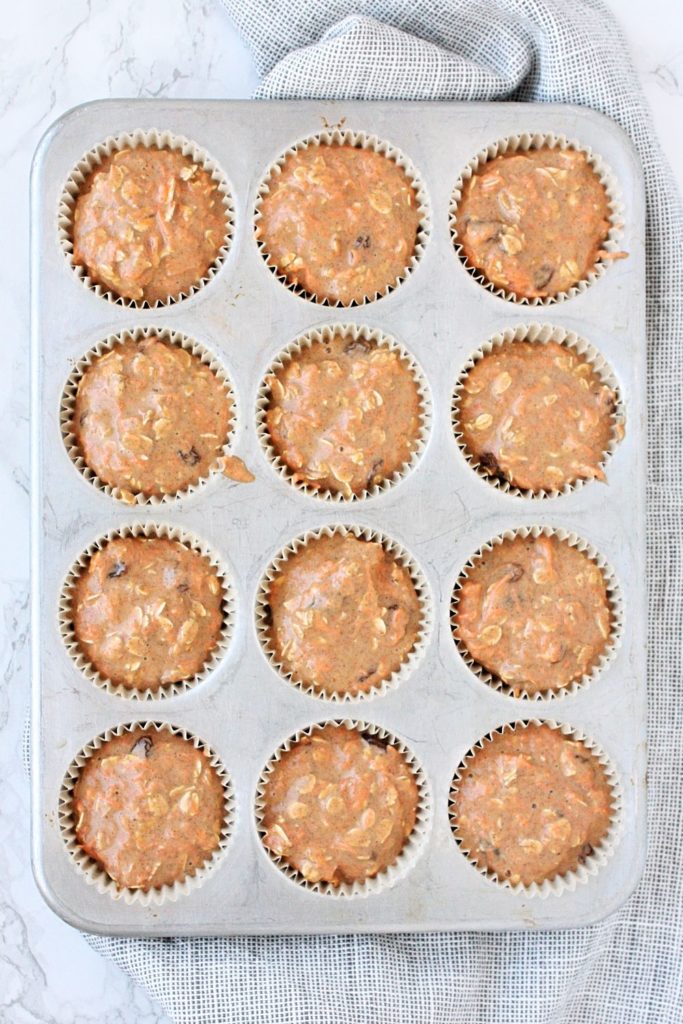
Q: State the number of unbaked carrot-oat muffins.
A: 12